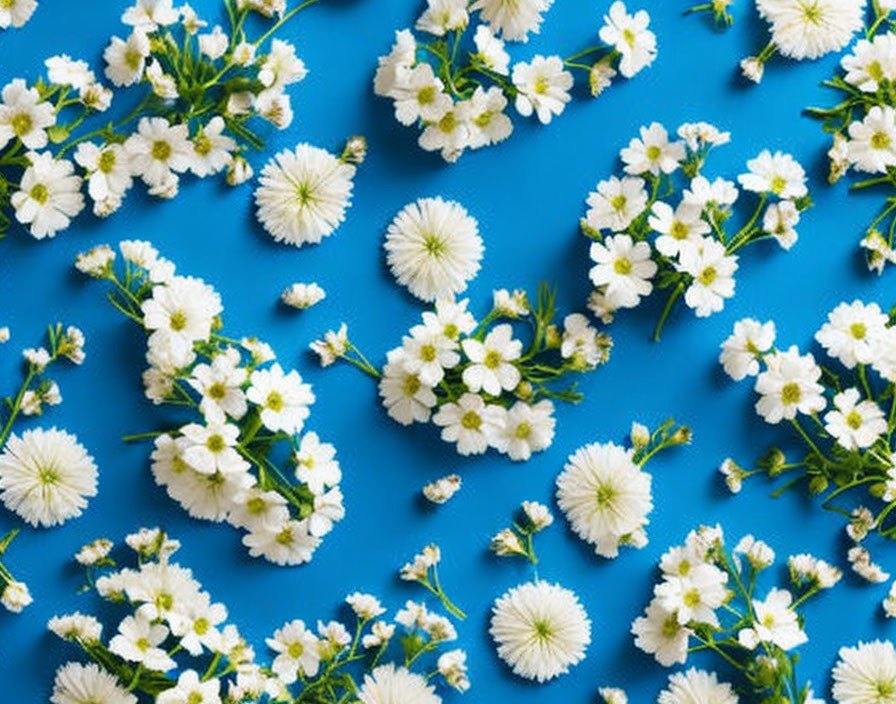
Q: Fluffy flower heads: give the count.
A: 11